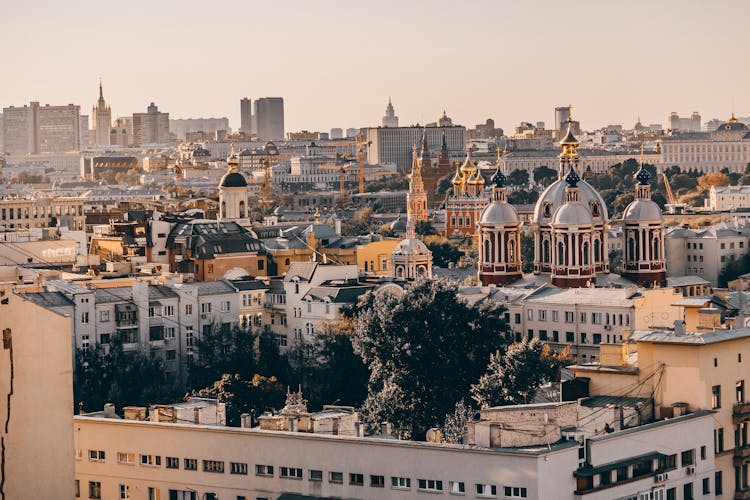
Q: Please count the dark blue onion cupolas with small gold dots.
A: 3